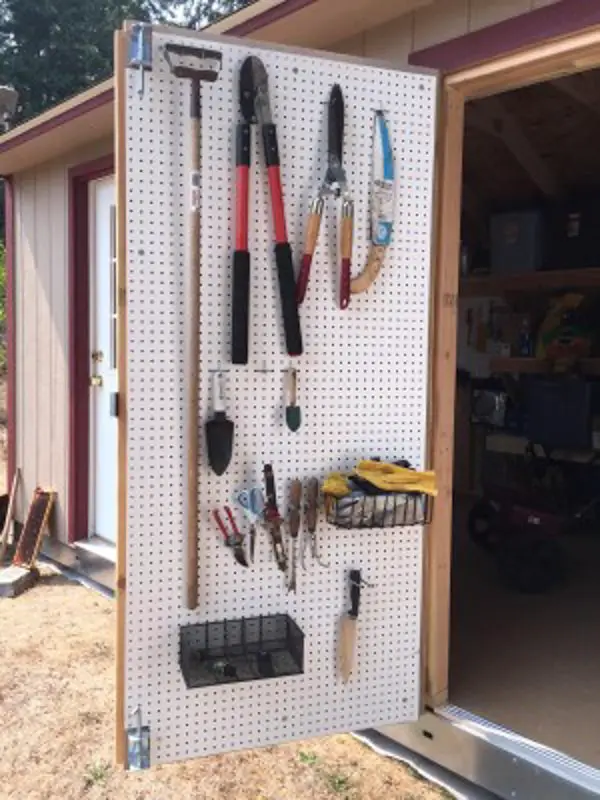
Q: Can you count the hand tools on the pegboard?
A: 12